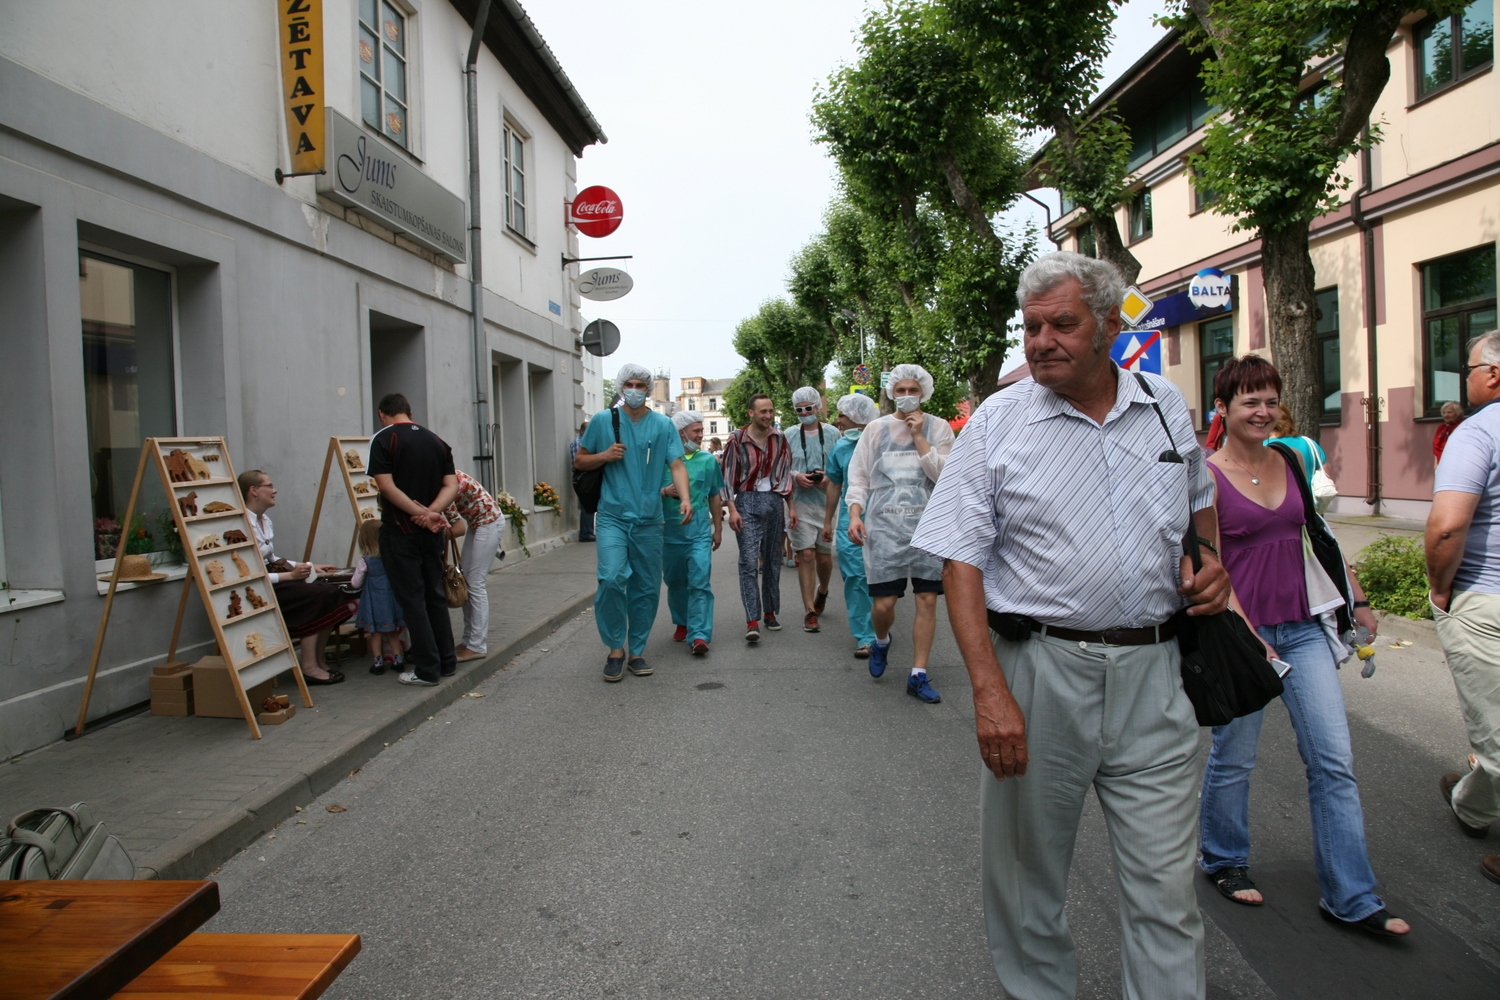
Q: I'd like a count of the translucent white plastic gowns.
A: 2